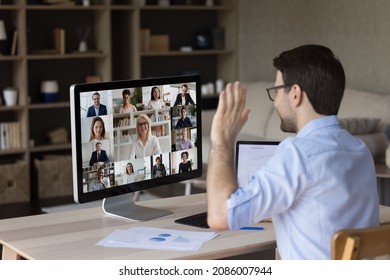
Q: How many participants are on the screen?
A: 13